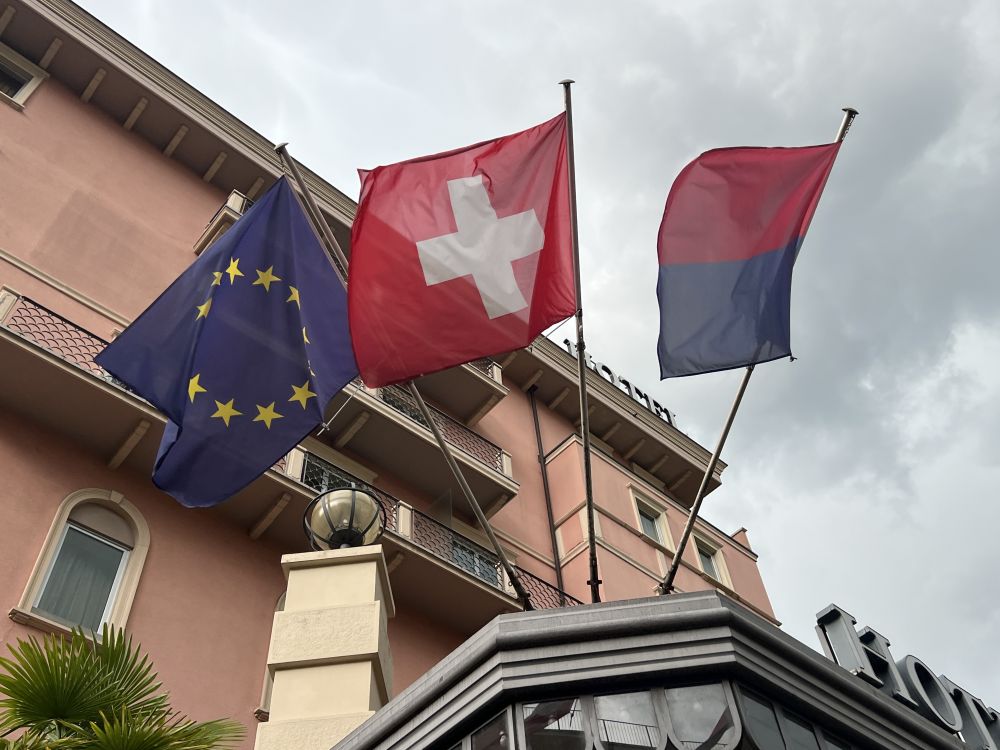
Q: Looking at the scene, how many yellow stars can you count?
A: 11